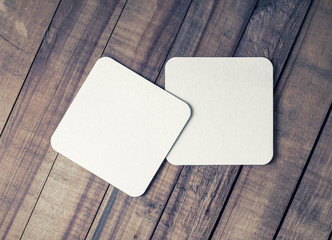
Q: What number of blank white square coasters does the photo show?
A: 2